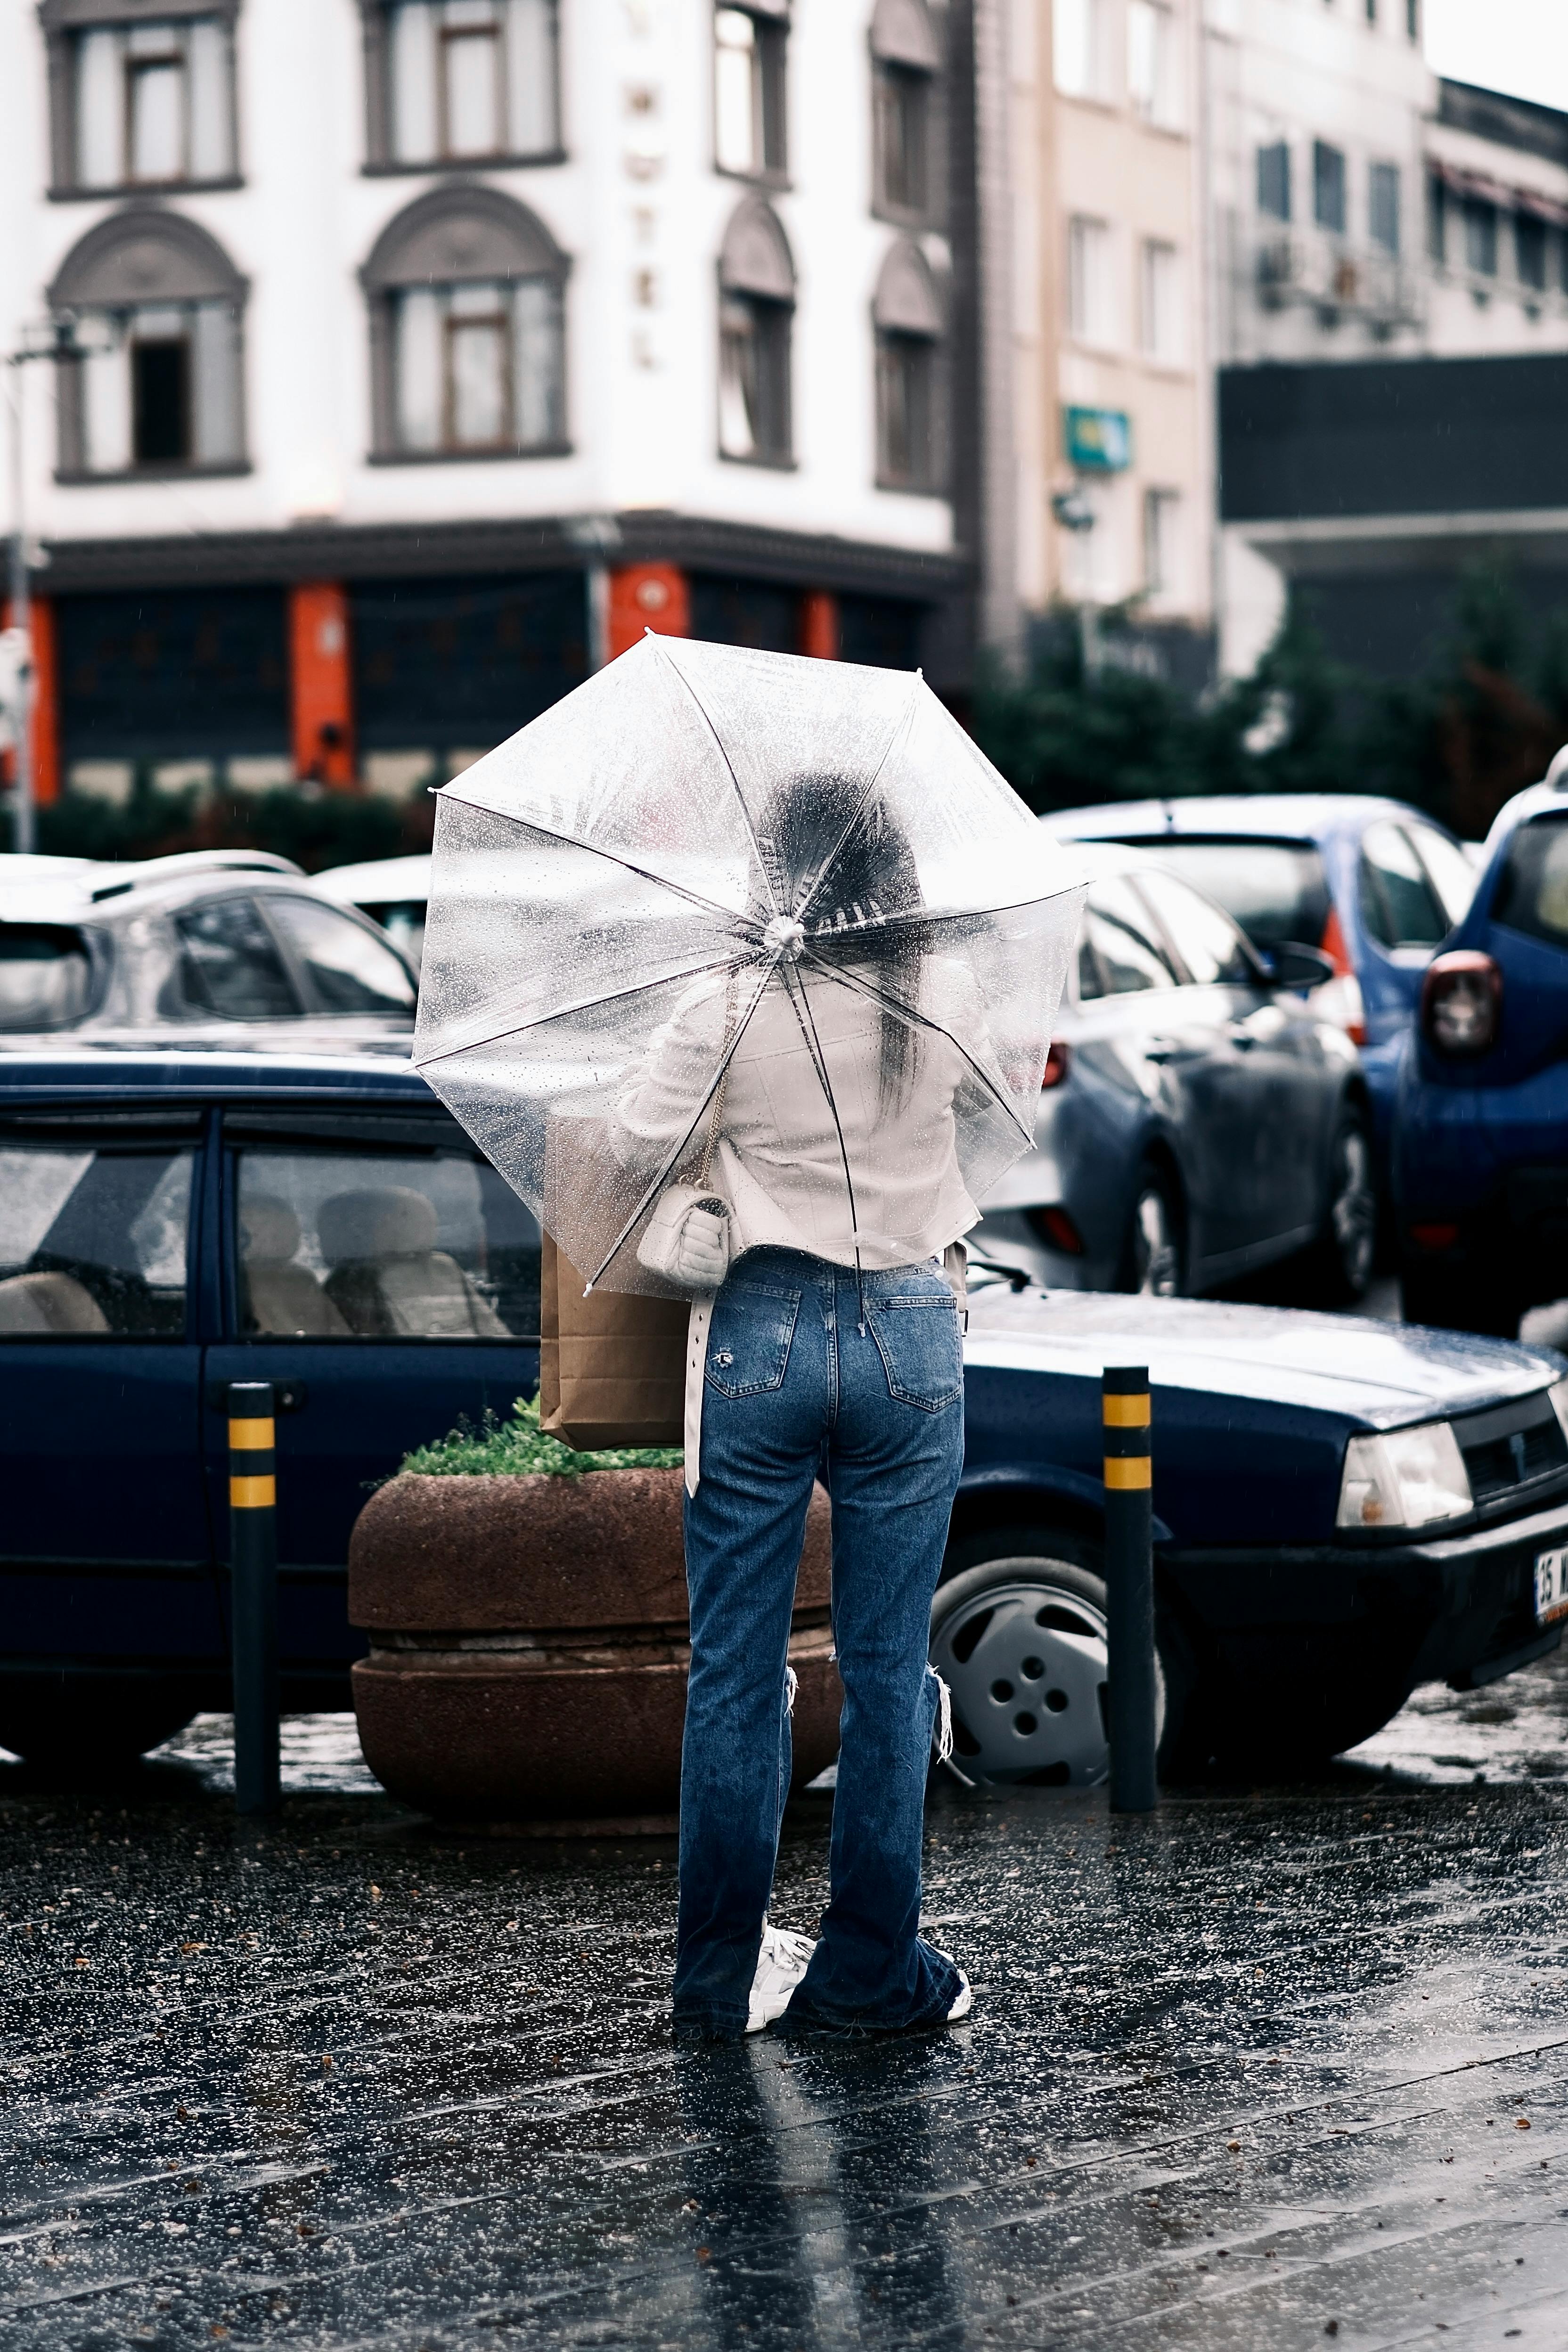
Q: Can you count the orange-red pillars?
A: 4